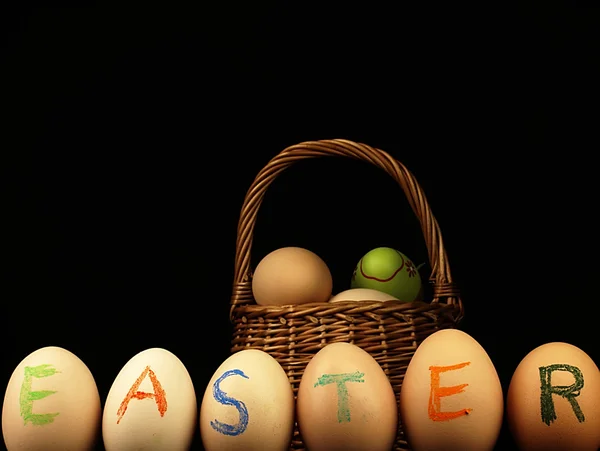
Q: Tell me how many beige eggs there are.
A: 8